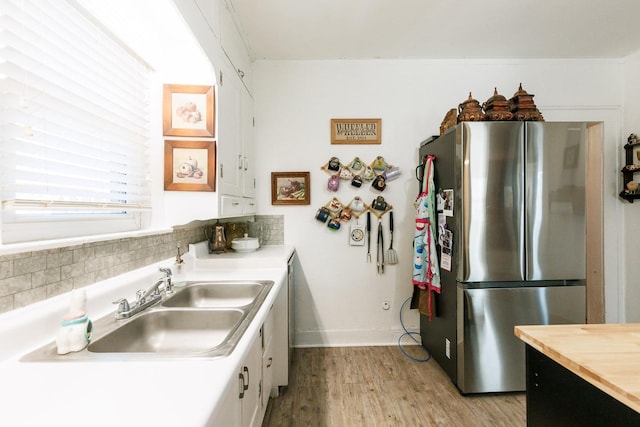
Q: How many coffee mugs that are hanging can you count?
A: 15